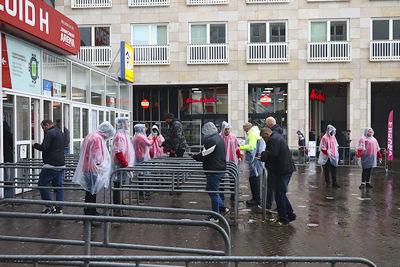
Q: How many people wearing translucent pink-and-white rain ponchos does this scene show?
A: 7